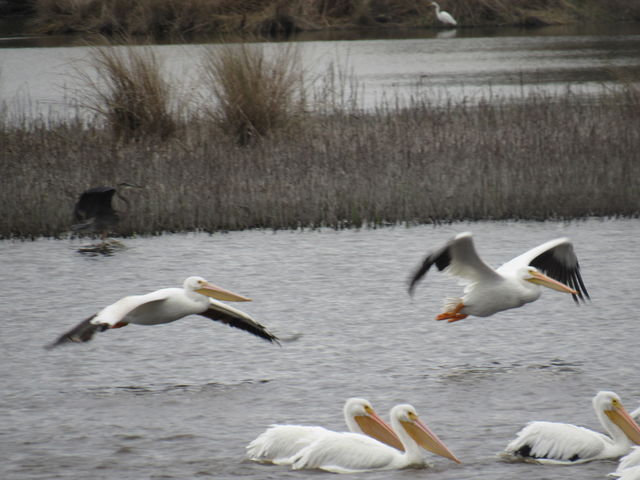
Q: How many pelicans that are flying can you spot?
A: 2